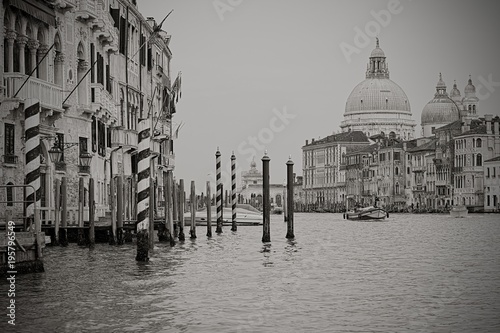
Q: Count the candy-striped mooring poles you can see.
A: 4